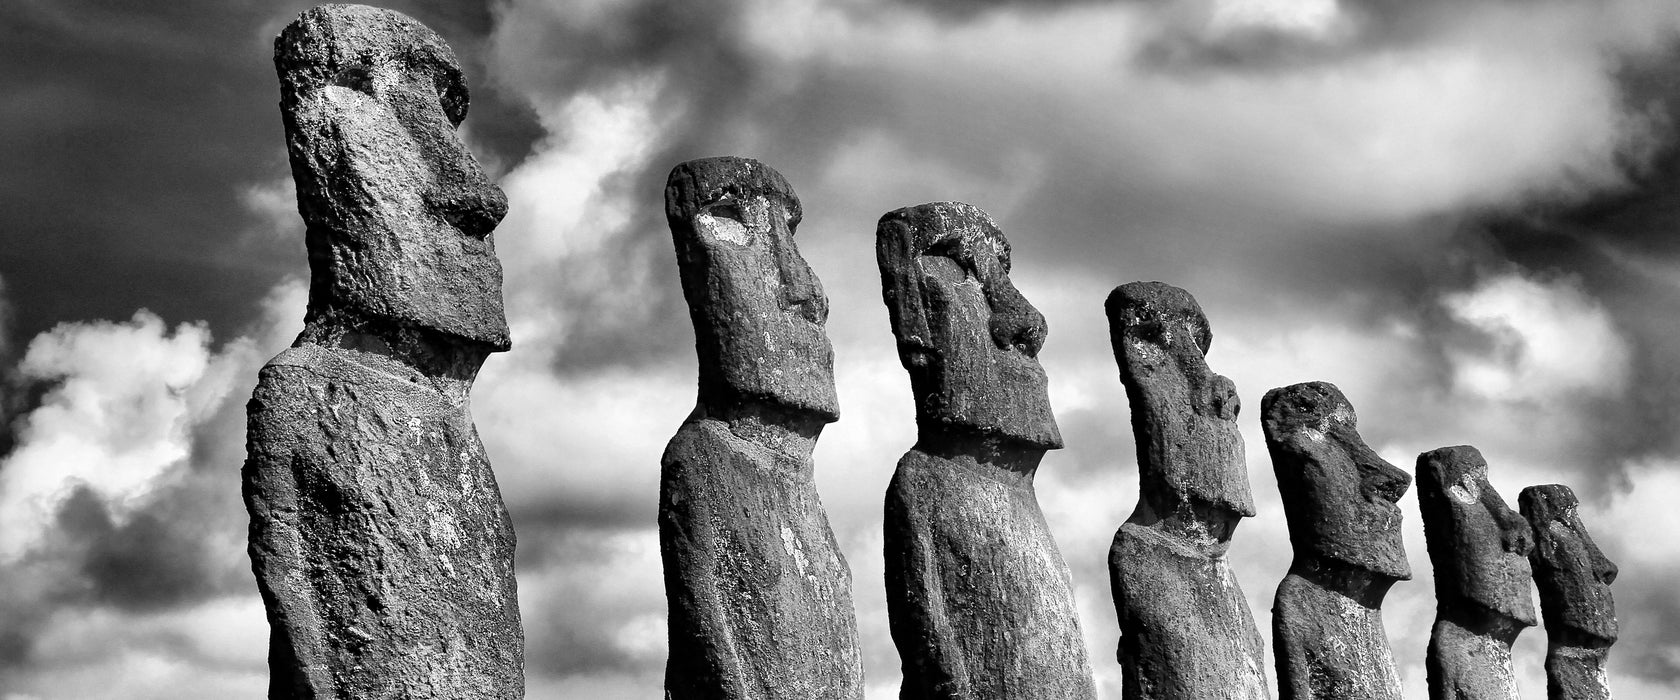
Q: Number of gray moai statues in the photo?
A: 7